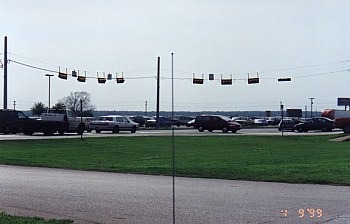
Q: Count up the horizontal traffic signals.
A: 7